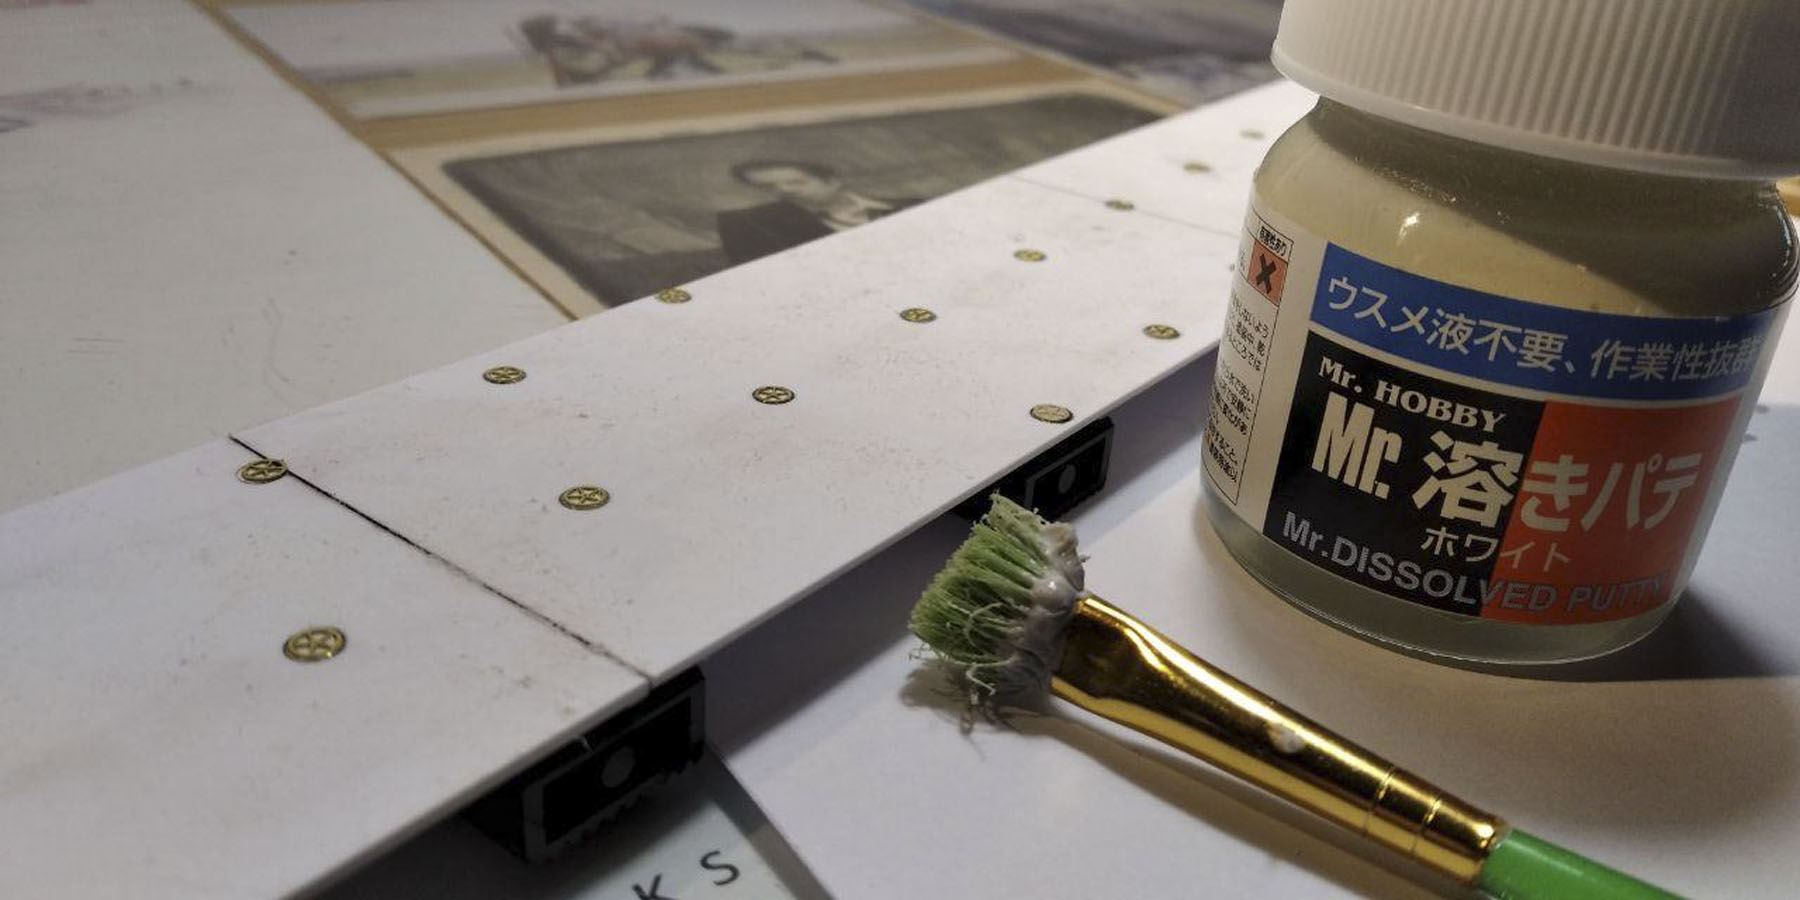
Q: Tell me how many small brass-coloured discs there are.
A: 13